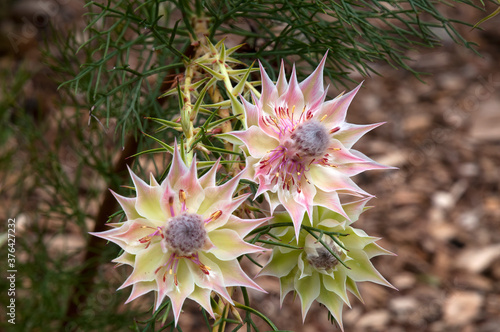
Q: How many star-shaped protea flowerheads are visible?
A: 3